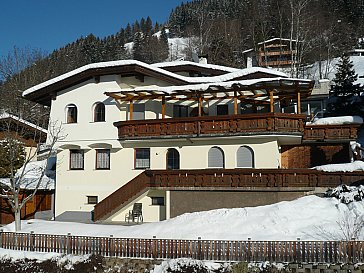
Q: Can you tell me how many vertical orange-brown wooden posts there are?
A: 6